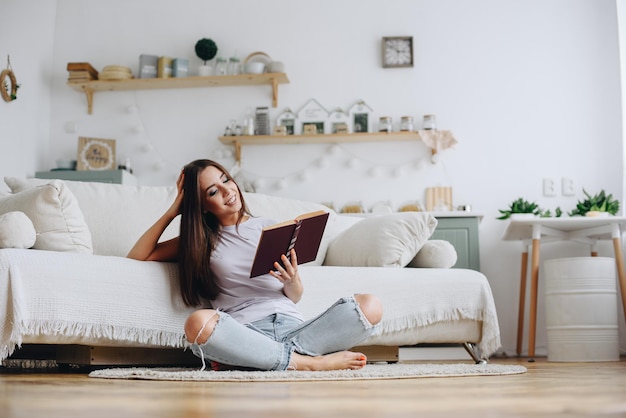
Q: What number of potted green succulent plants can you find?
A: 2